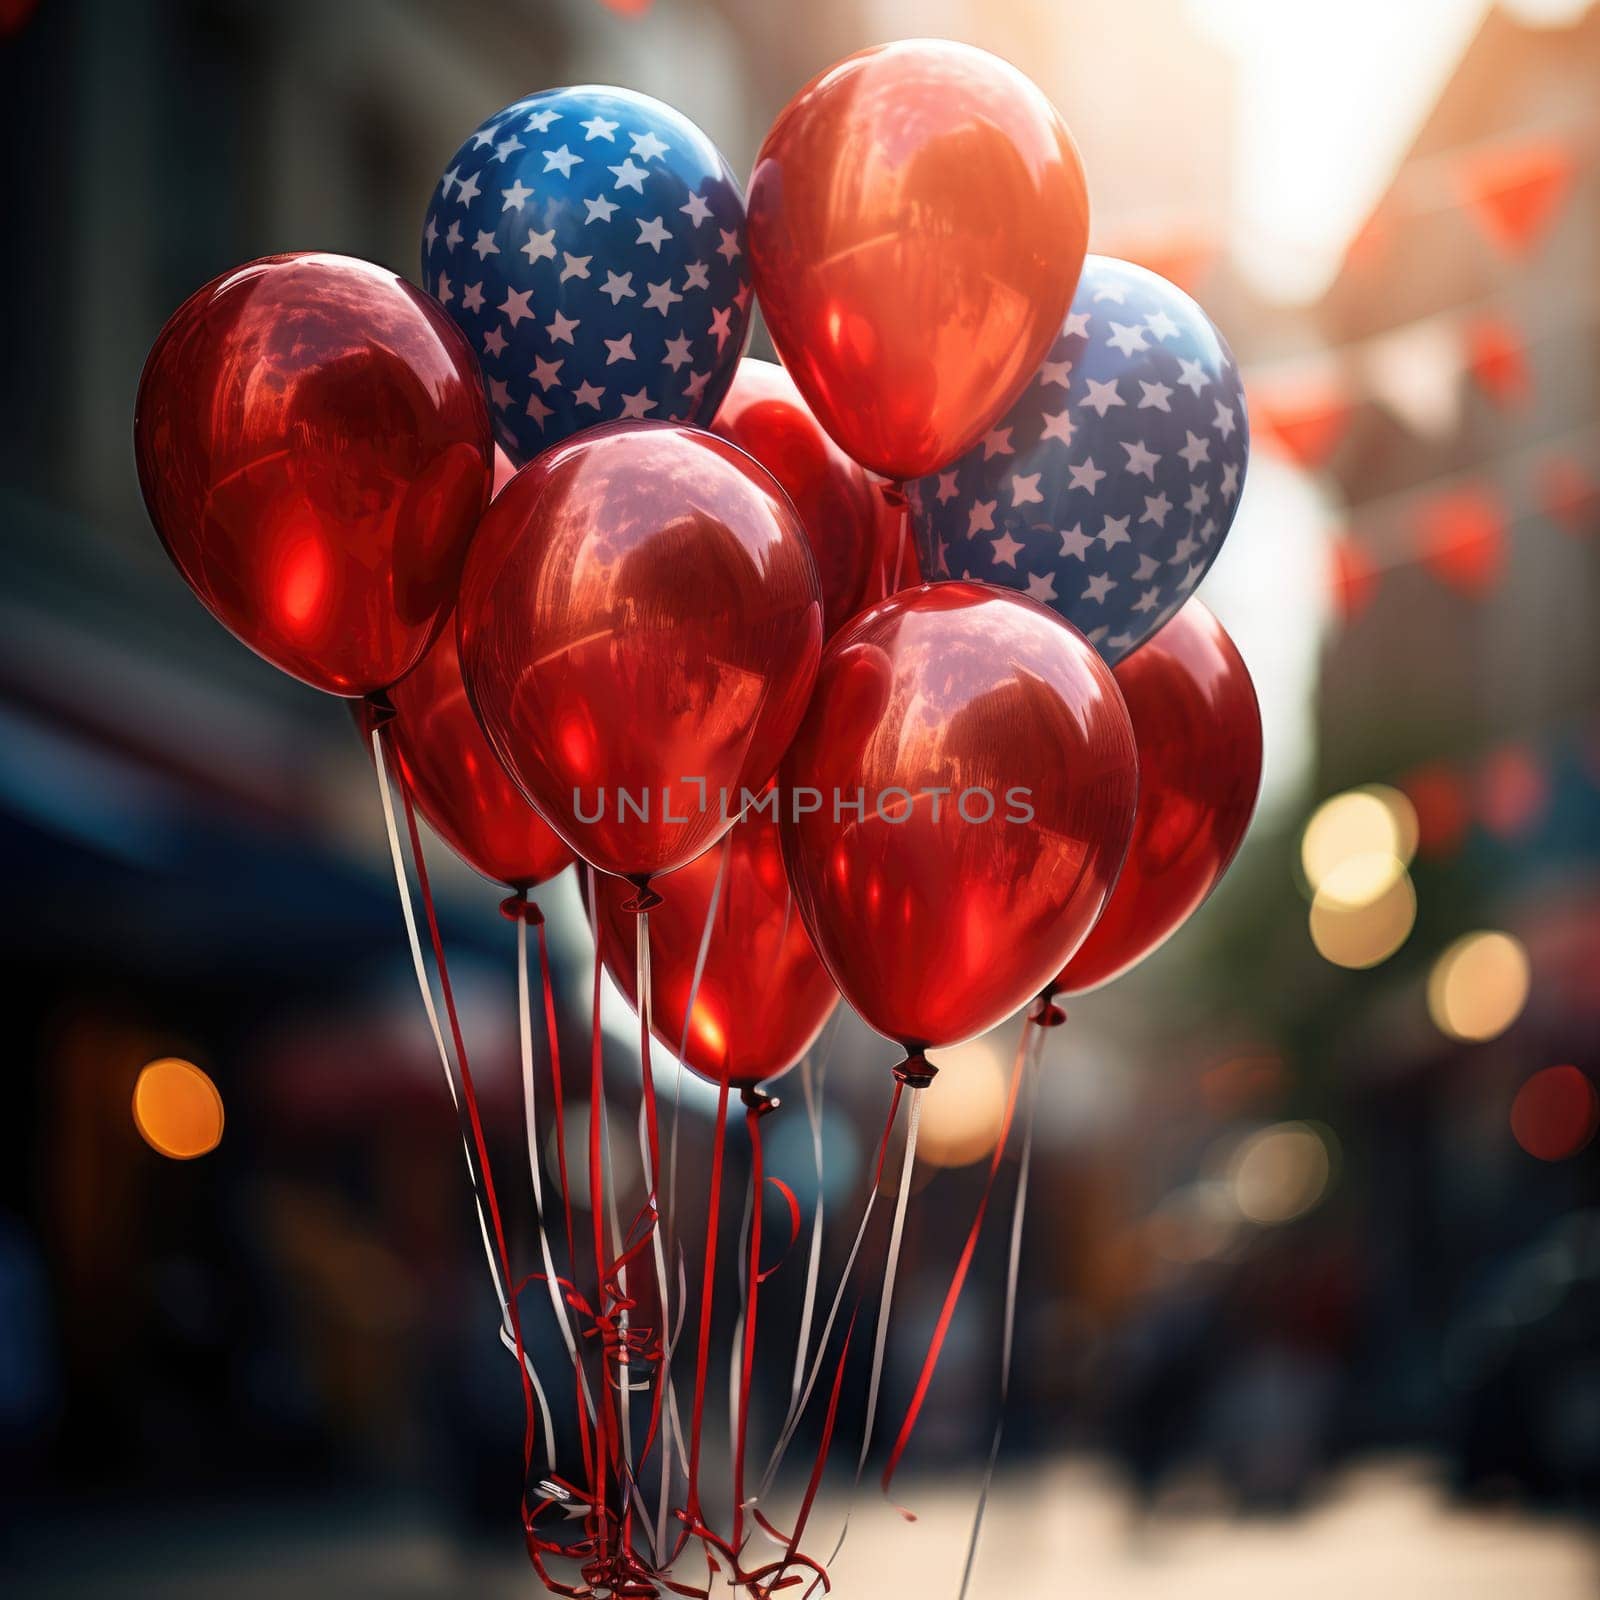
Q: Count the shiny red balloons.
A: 8